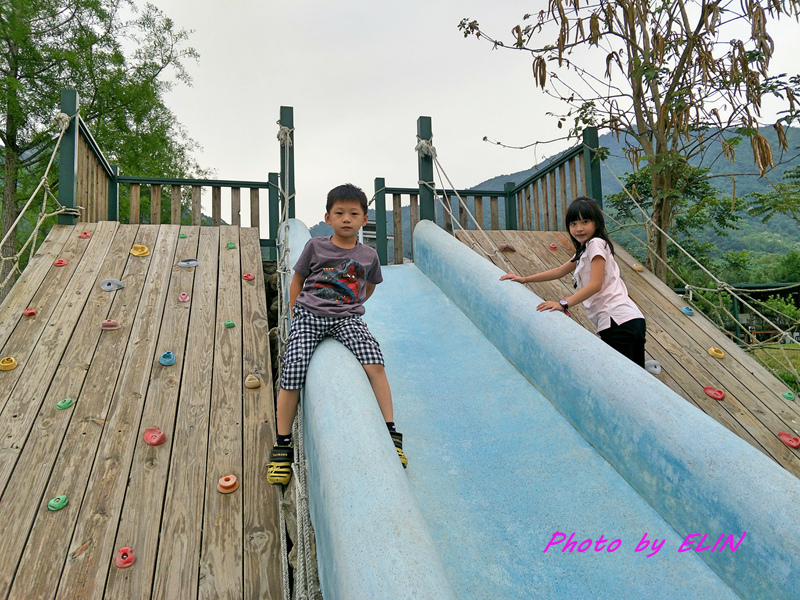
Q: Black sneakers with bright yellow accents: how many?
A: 2